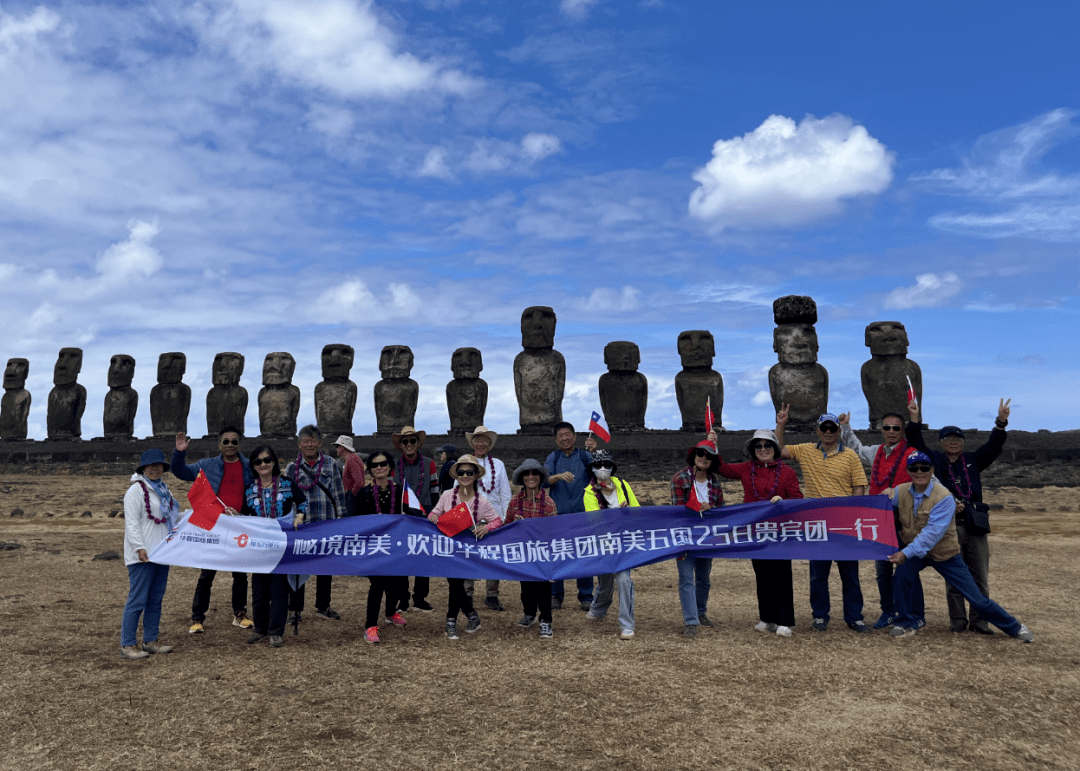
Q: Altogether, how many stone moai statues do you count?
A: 14